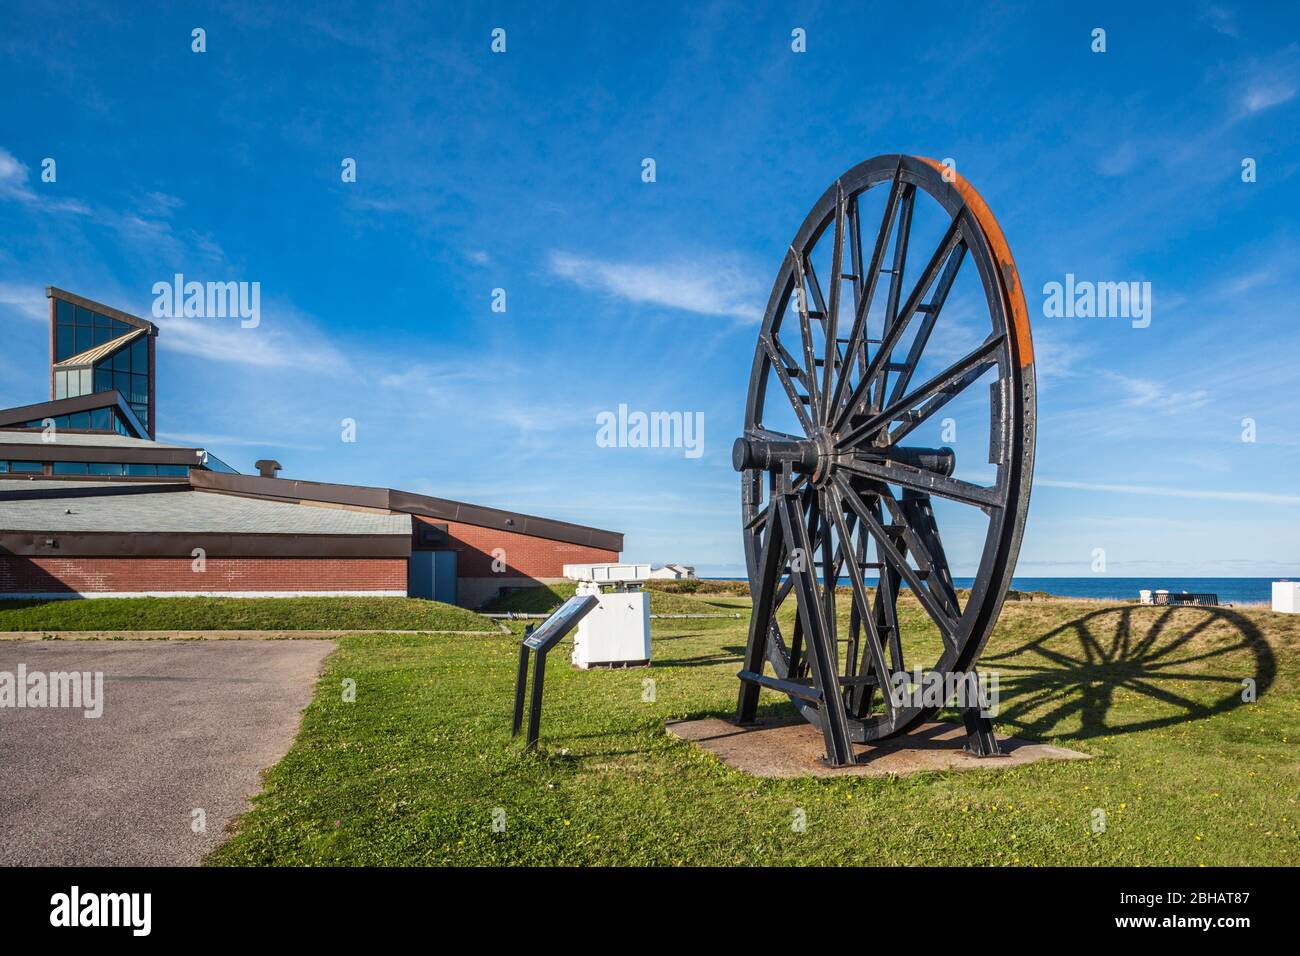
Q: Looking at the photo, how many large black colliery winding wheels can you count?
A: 1